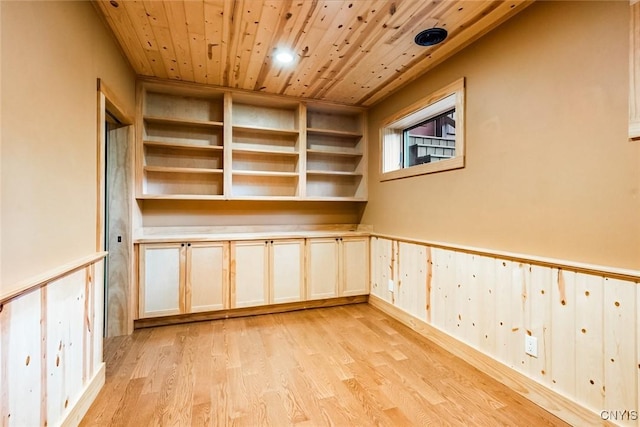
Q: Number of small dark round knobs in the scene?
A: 6